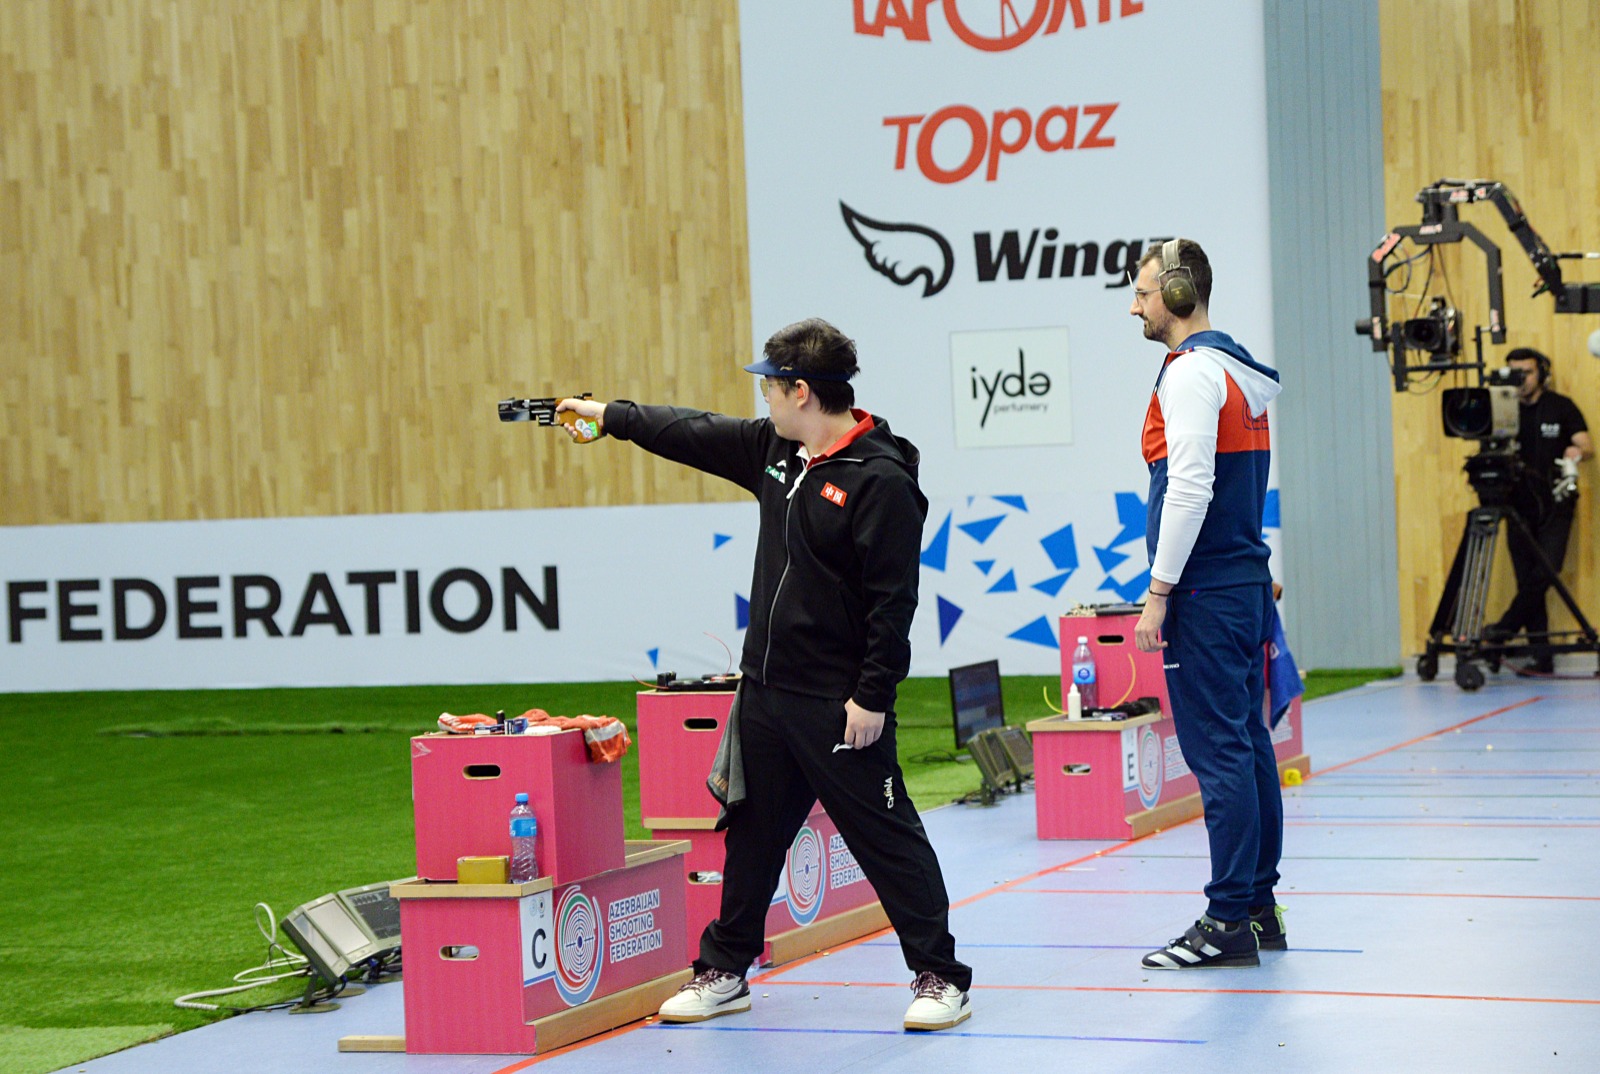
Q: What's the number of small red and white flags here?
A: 1